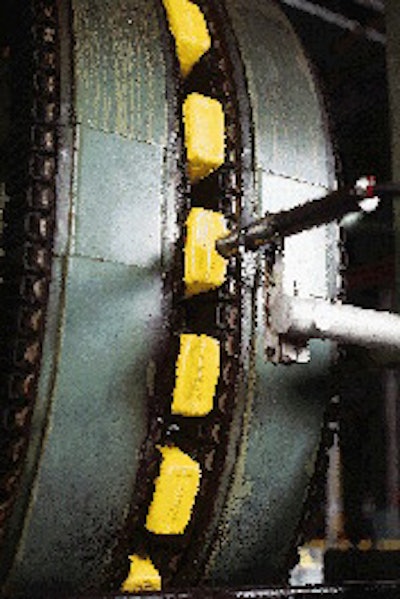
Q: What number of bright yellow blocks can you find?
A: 6